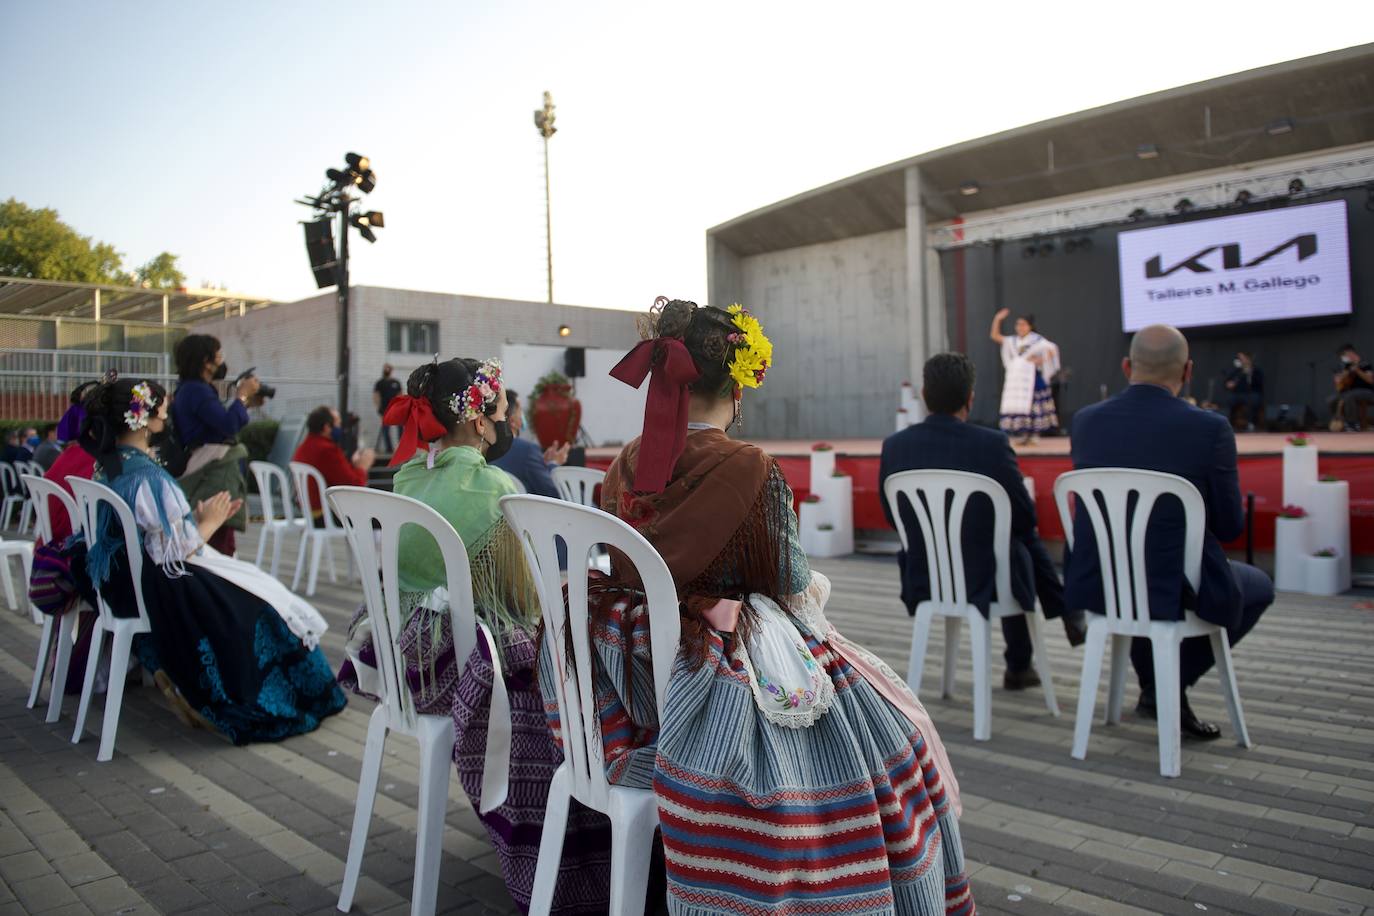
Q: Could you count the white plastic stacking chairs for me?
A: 14